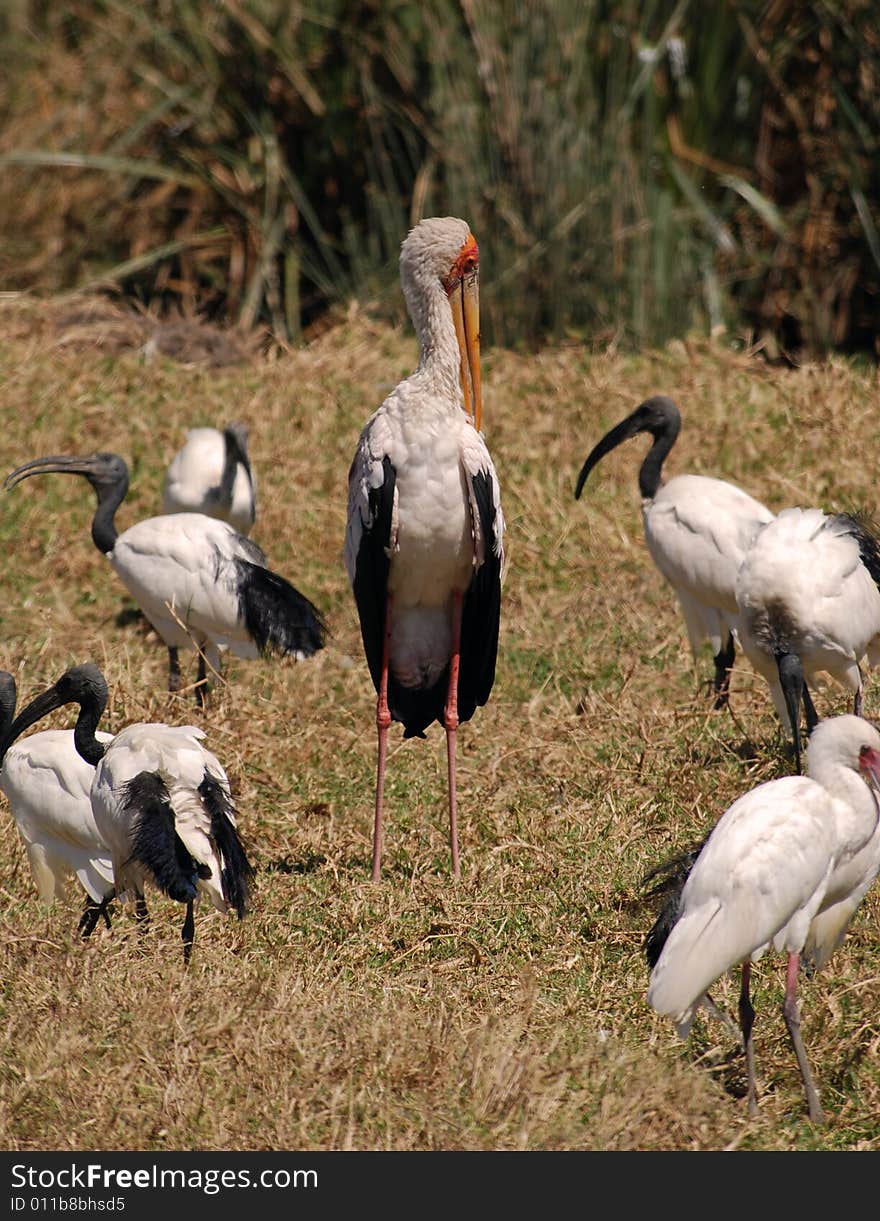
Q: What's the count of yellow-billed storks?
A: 1